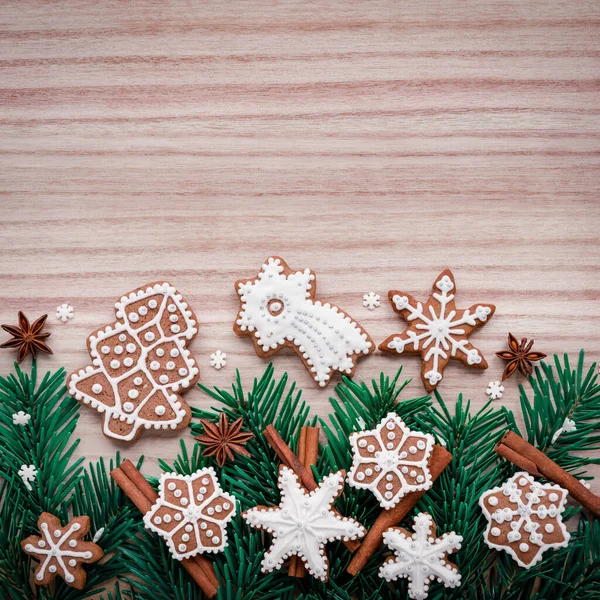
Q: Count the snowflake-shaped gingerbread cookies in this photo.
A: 7